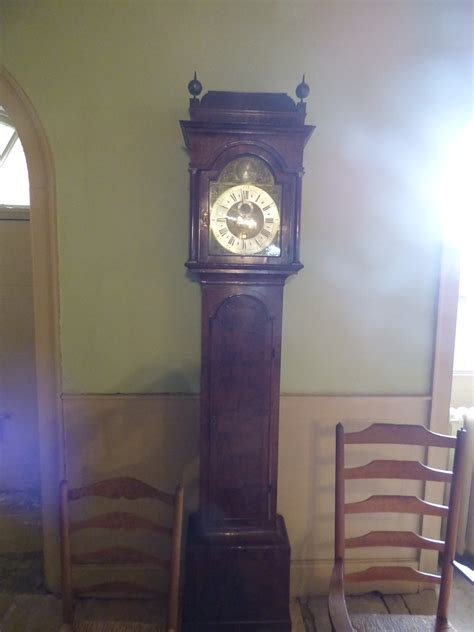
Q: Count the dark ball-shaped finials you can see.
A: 2